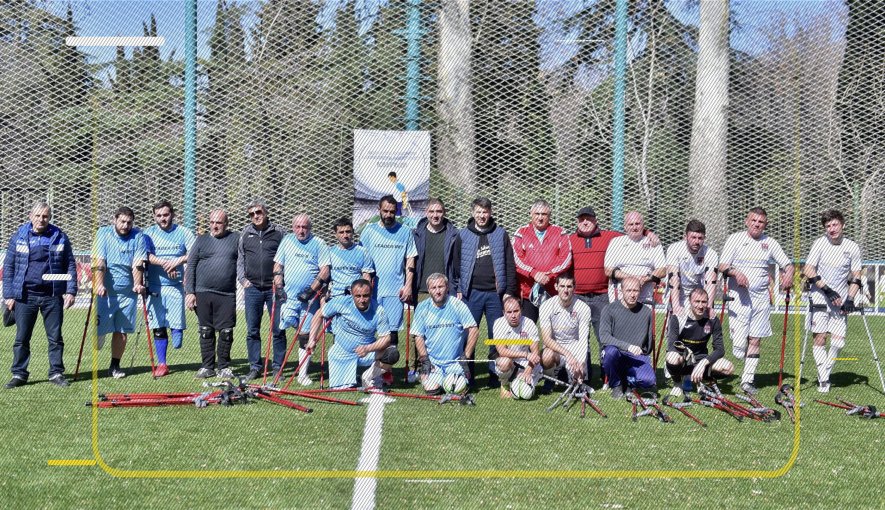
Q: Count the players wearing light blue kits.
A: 7